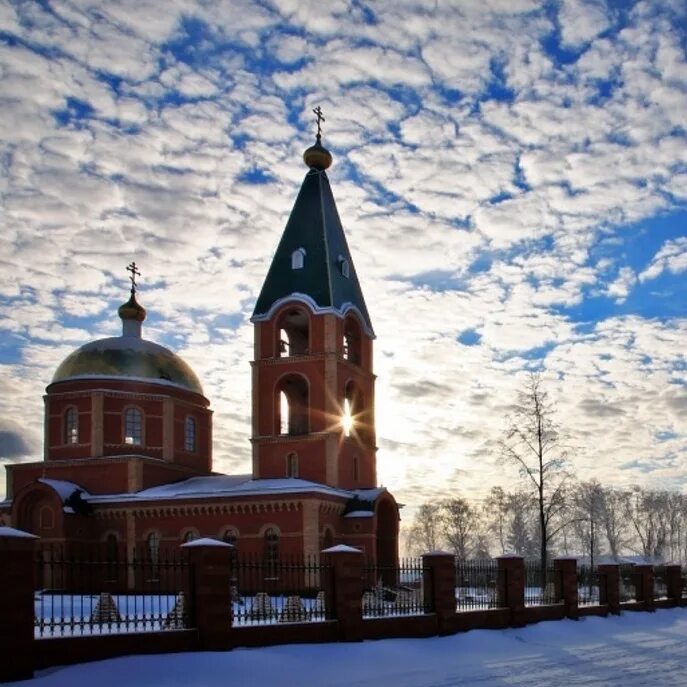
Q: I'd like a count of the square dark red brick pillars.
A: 9